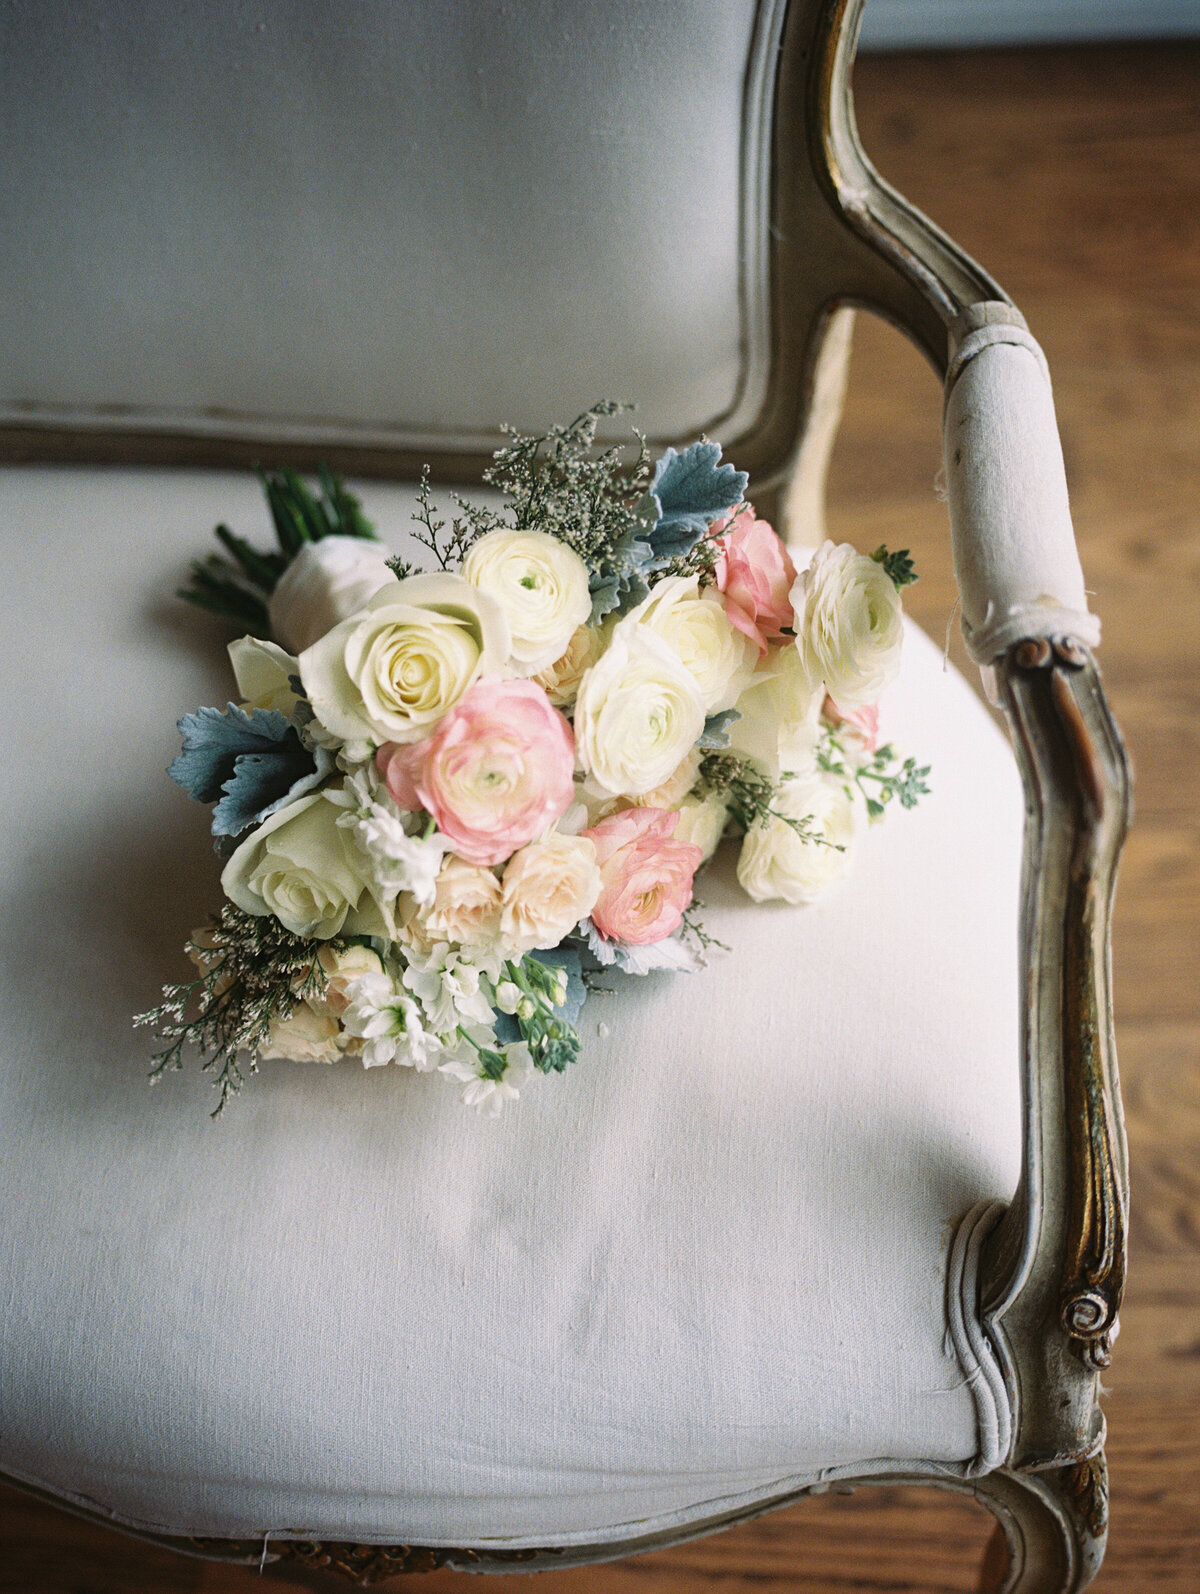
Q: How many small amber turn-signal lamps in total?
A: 0